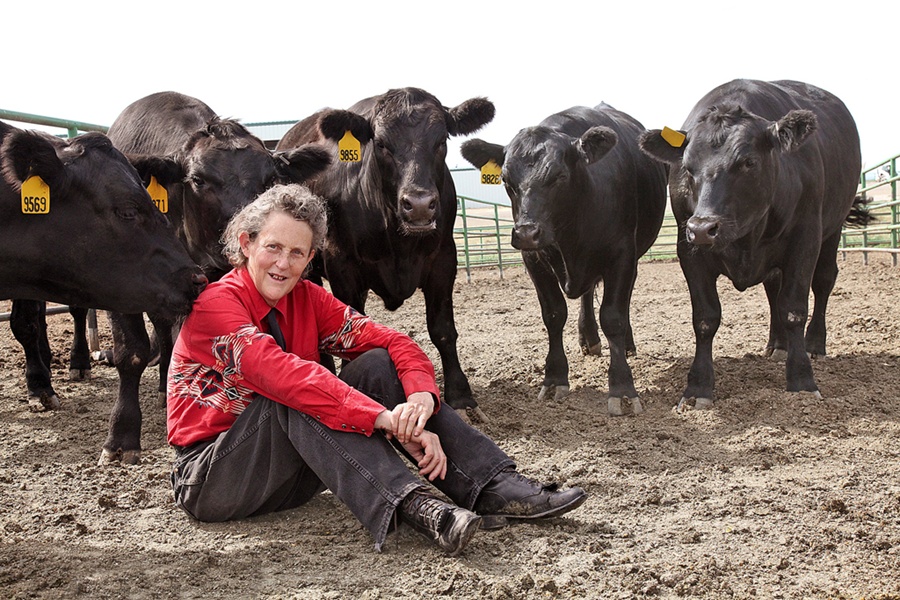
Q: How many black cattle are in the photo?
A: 5